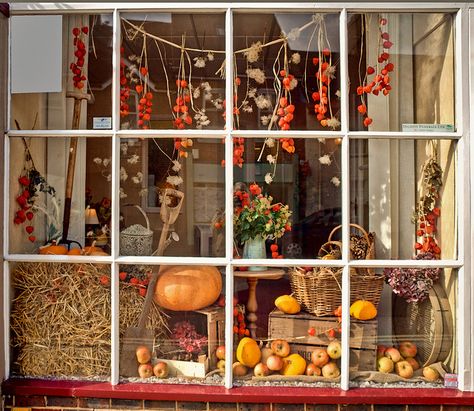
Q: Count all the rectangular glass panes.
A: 12